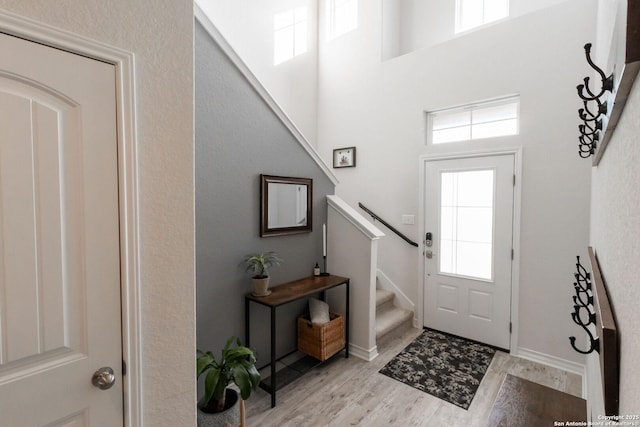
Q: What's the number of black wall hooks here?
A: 11